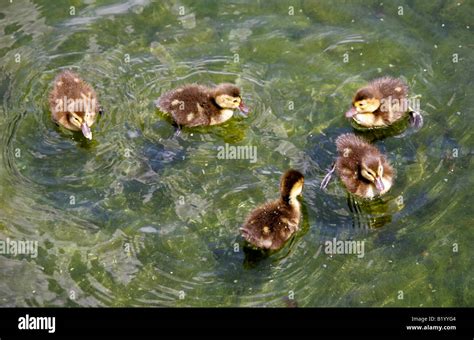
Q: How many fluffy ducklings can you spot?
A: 5